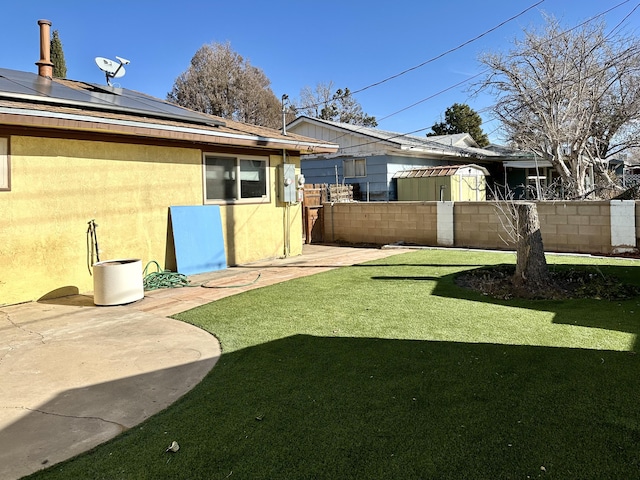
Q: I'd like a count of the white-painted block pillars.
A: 2